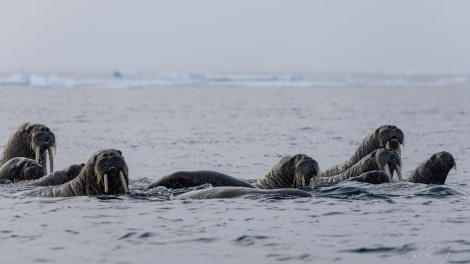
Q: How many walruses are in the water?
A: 11